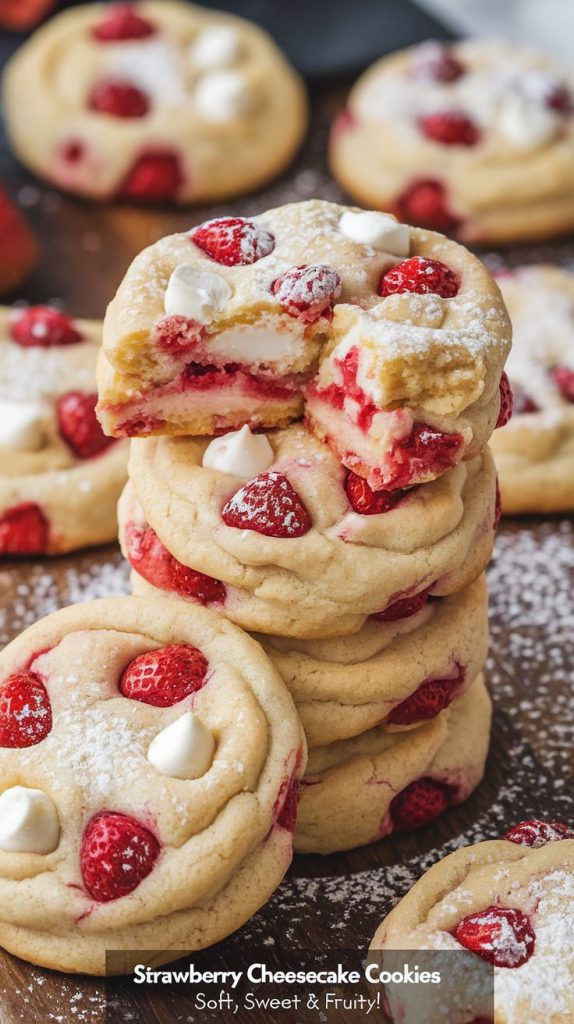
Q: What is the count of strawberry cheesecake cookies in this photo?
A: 10